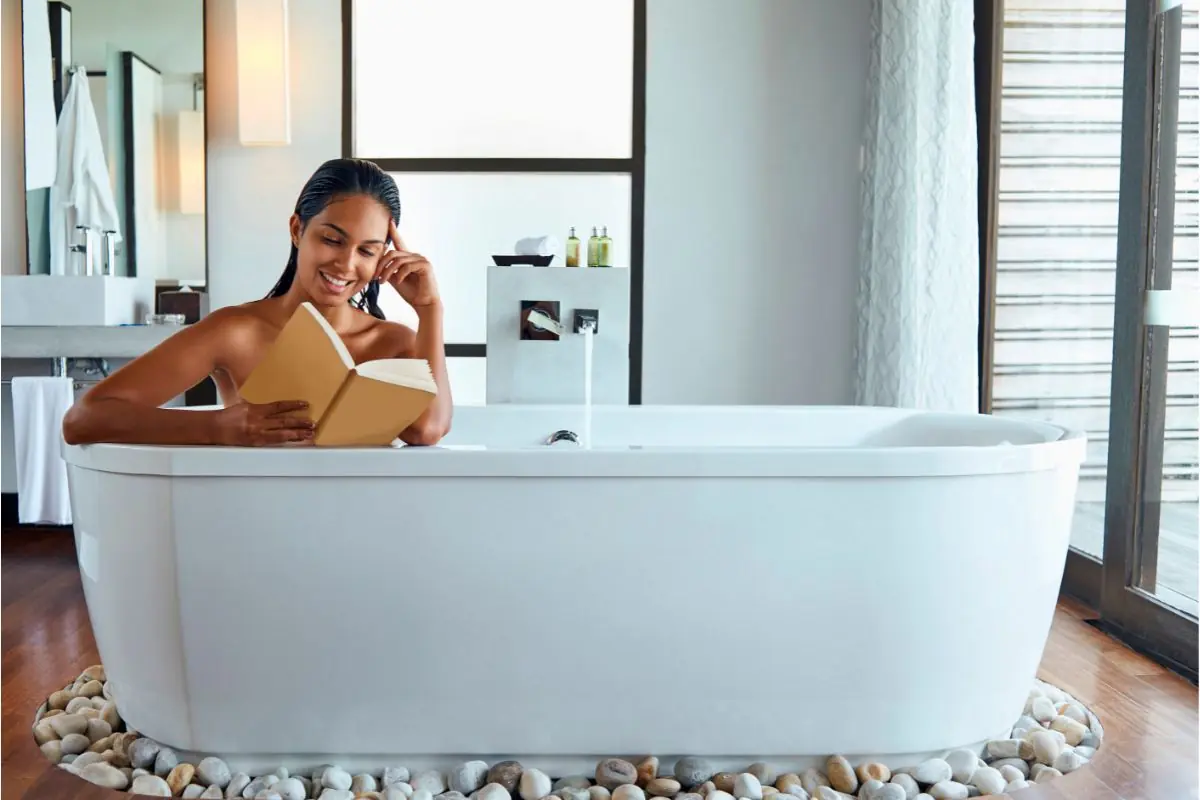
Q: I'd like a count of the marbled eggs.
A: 0